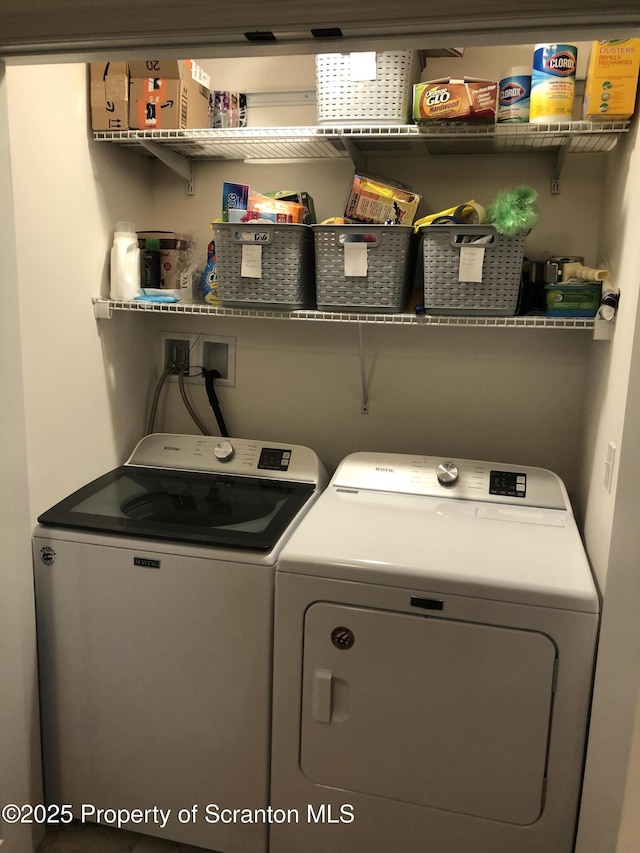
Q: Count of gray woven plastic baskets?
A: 3